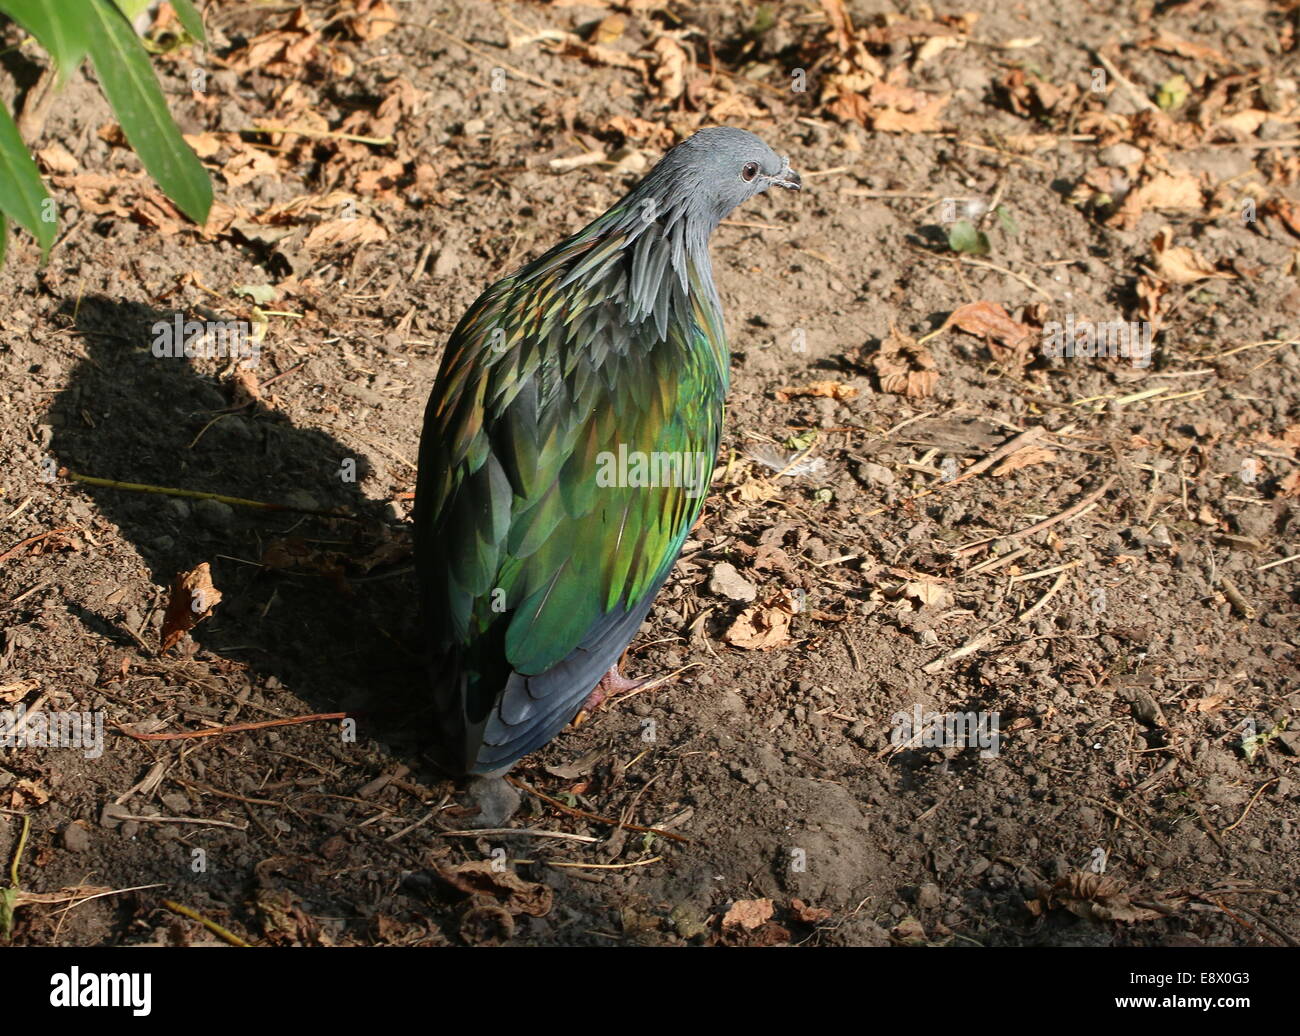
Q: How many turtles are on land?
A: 0